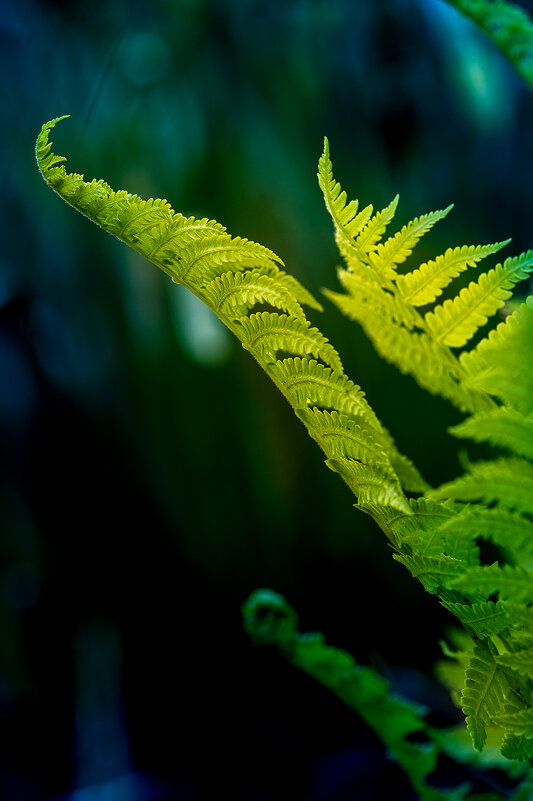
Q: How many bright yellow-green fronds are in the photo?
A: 2